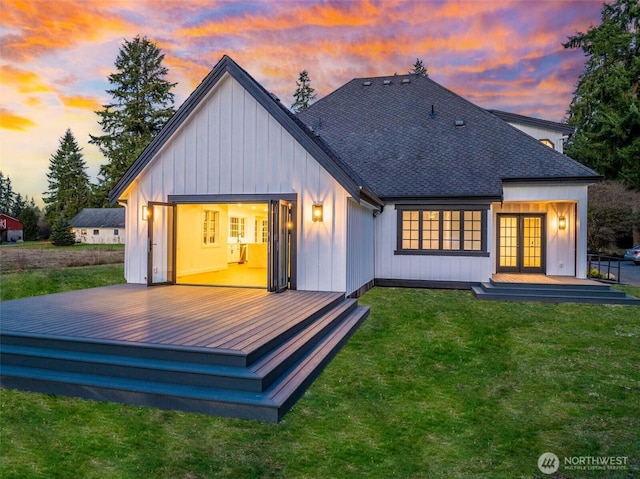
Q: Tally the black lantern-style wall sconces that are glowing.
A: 3